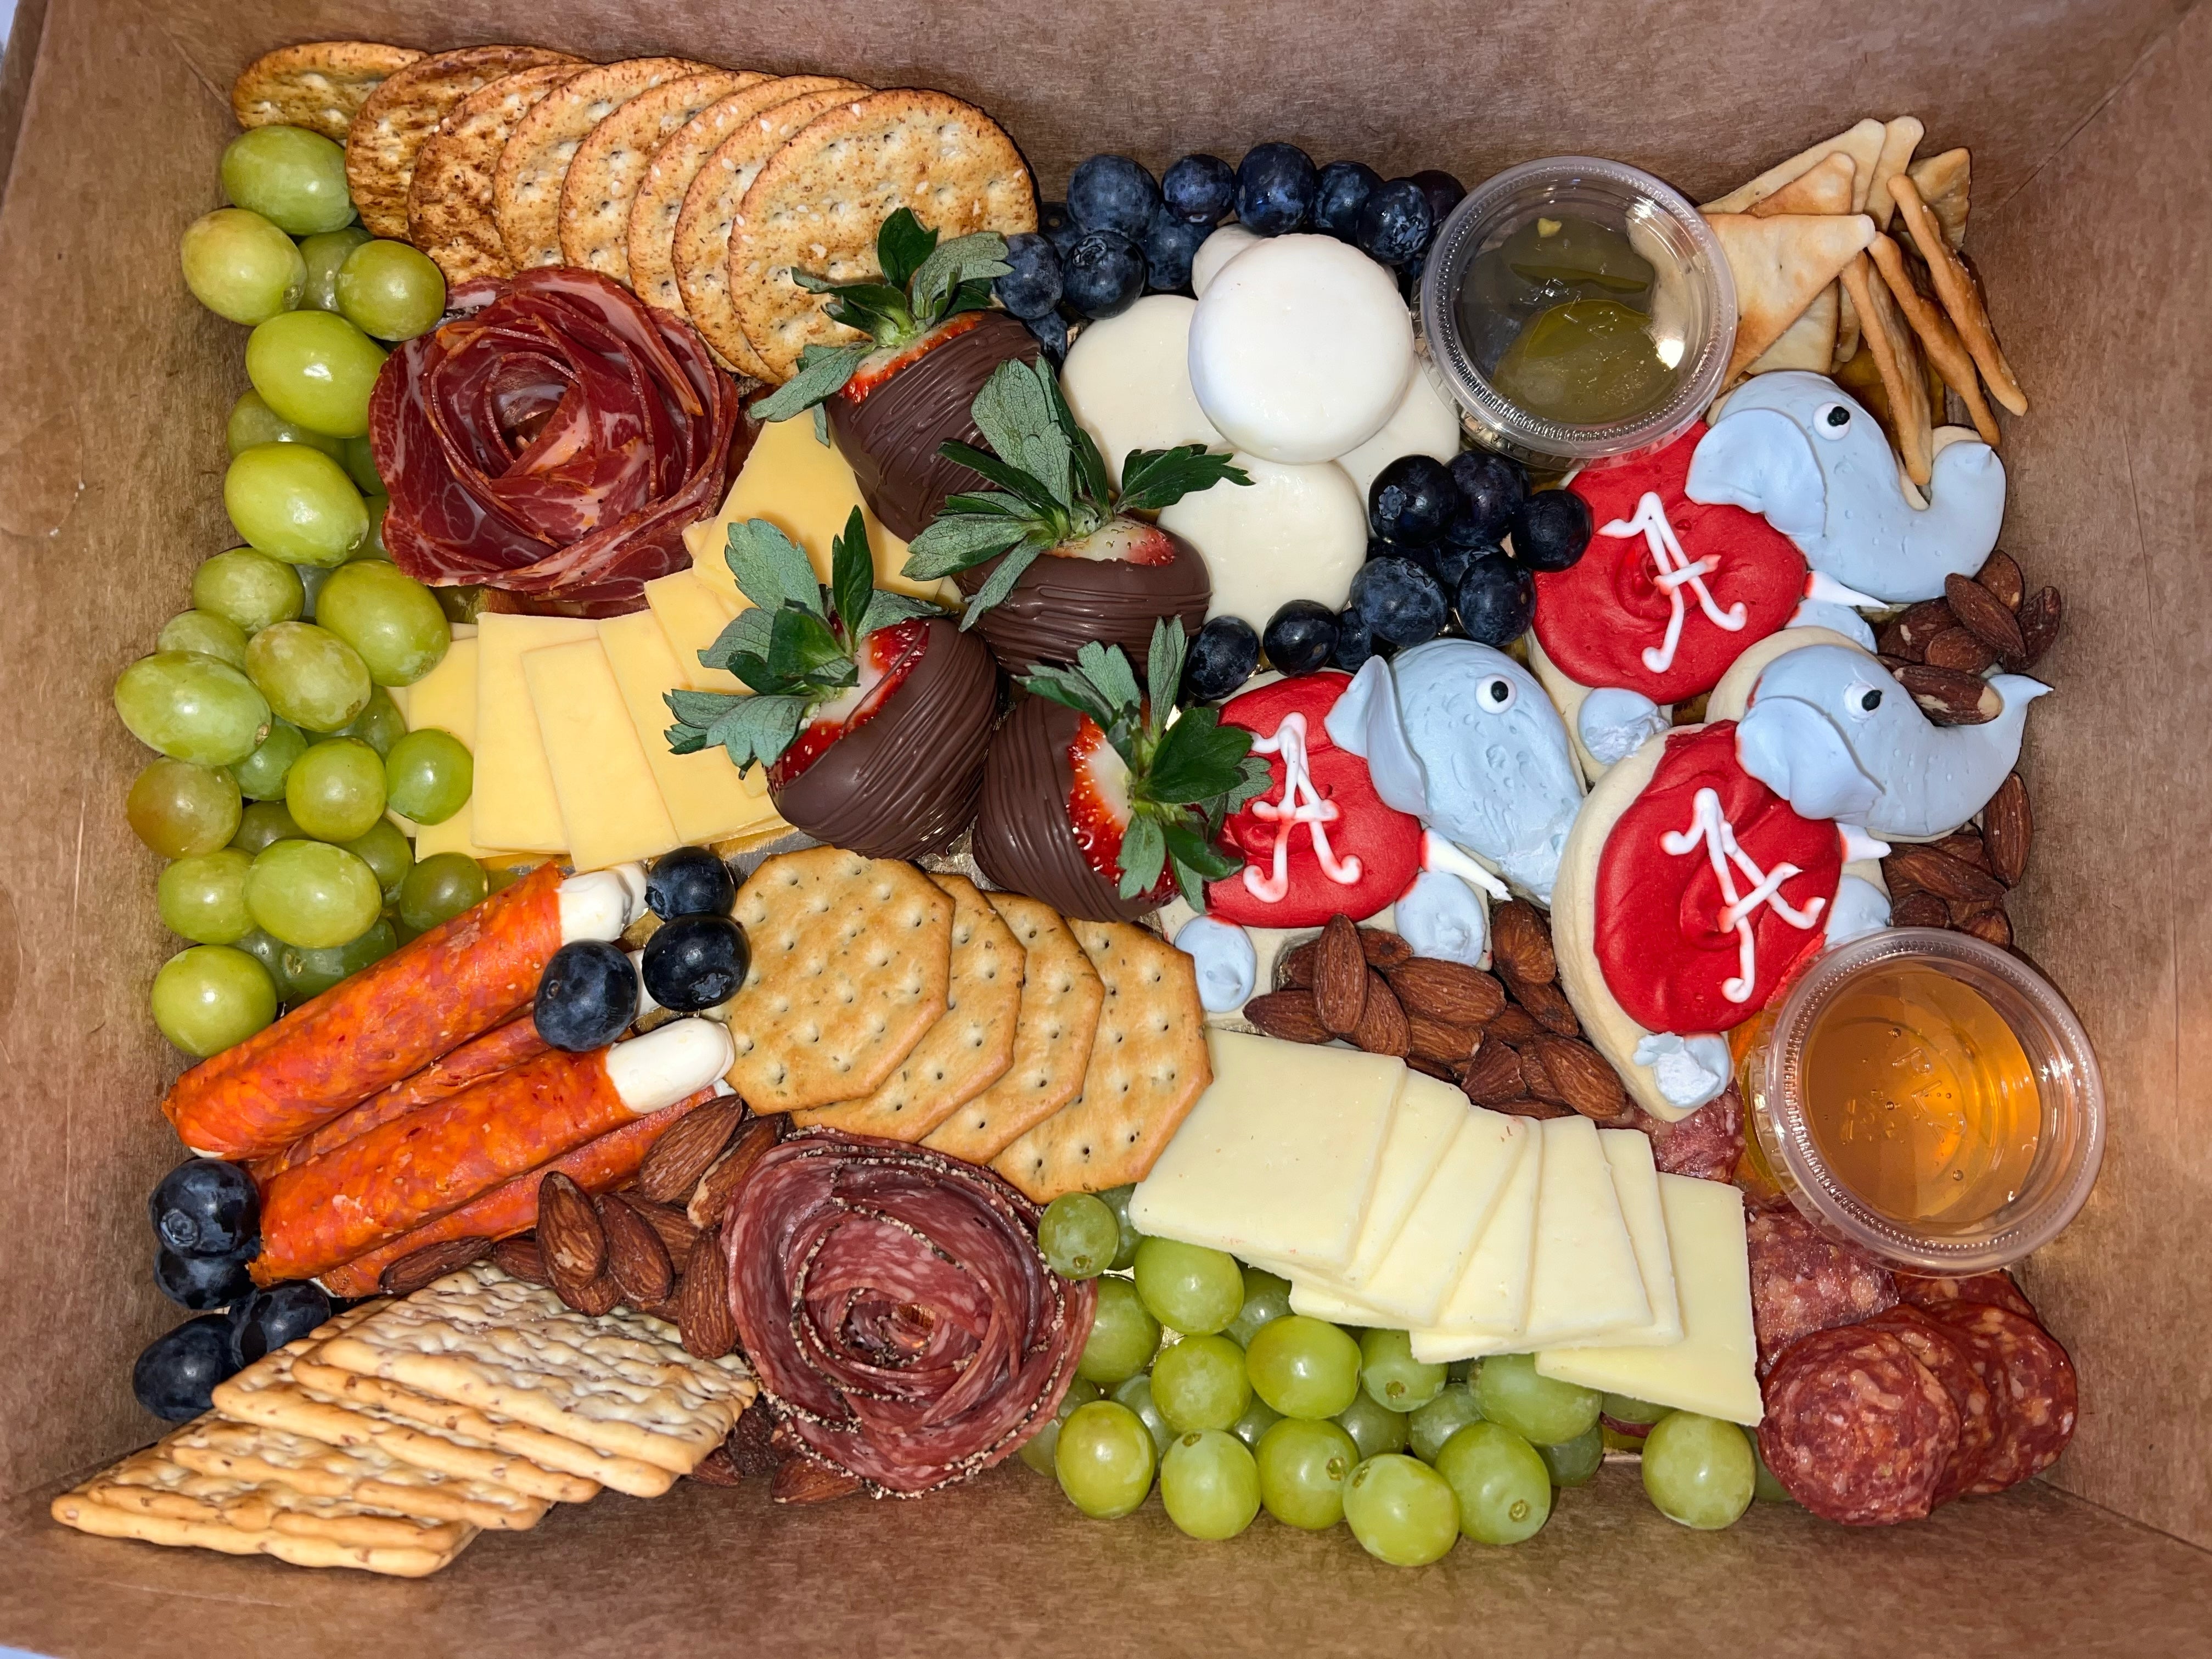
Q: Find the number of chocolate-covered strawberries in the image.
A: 4